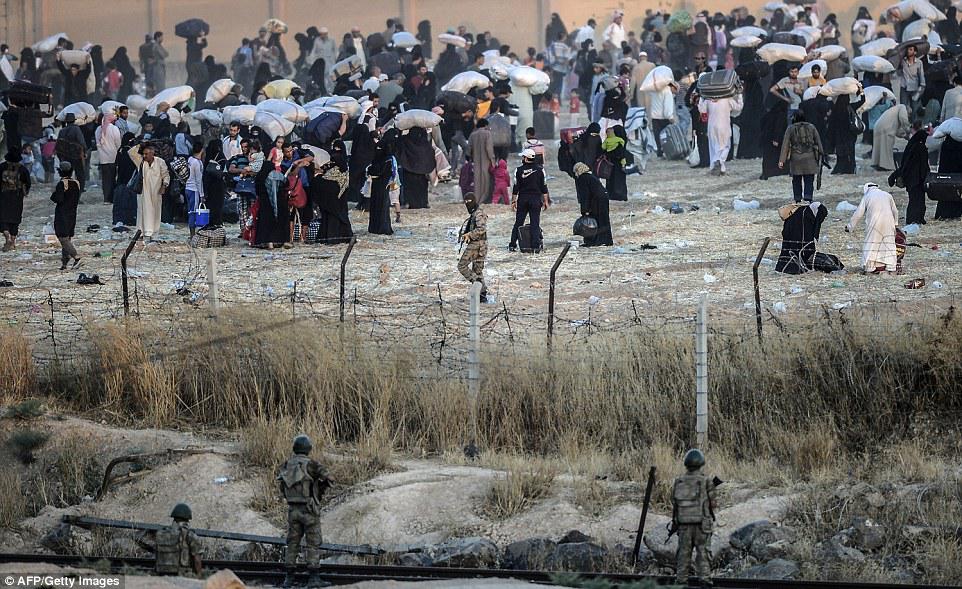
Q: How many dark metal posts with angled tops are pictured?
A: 4